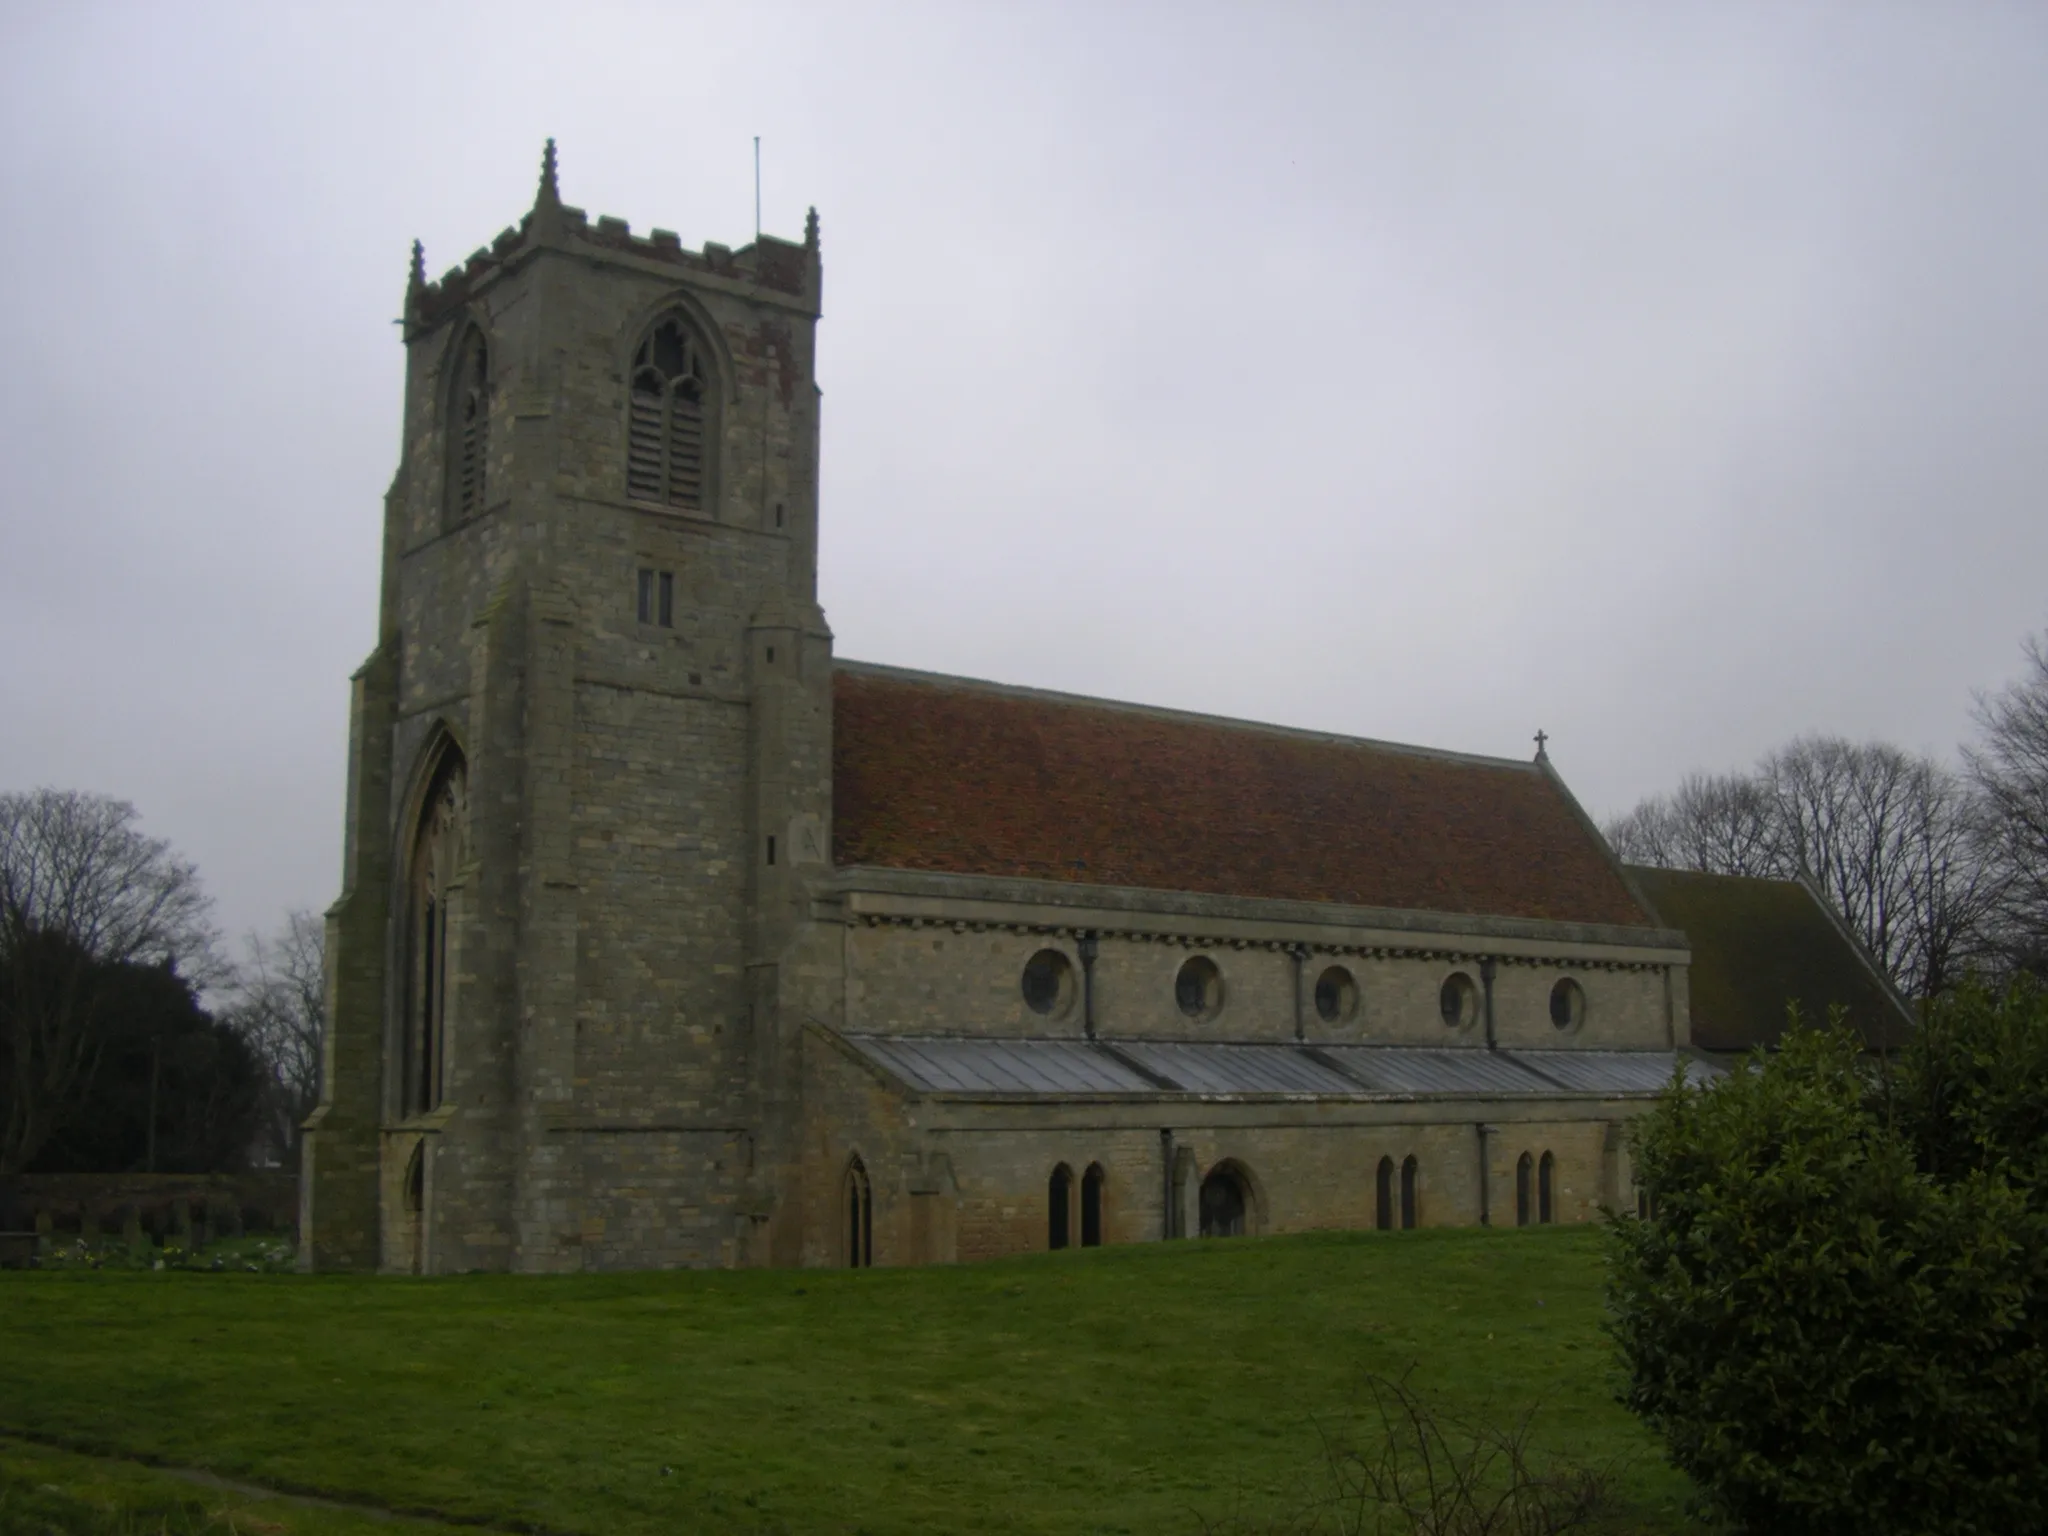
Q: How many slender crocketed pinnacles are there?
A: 3